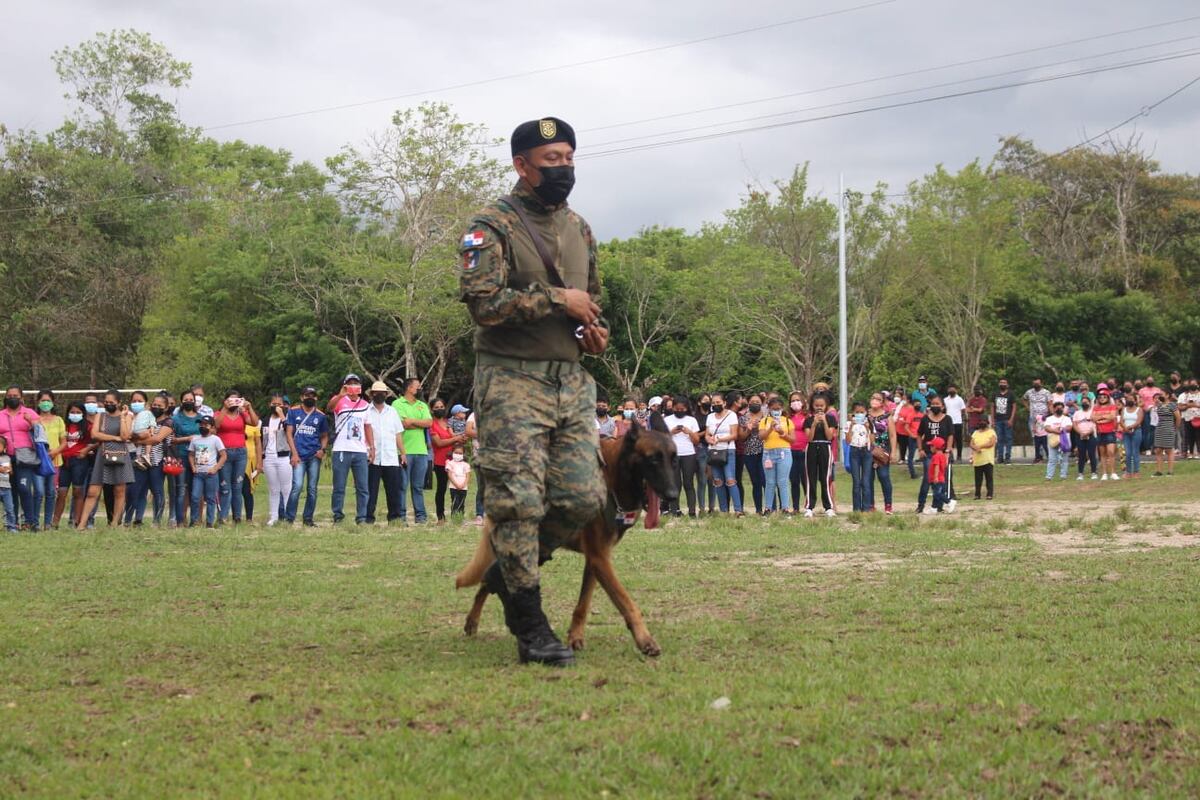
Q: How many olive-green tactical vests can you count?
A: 1